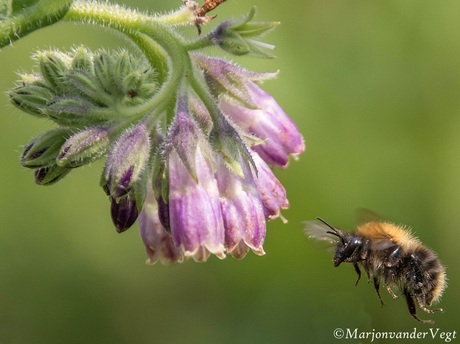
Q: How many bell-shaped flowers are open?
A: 5